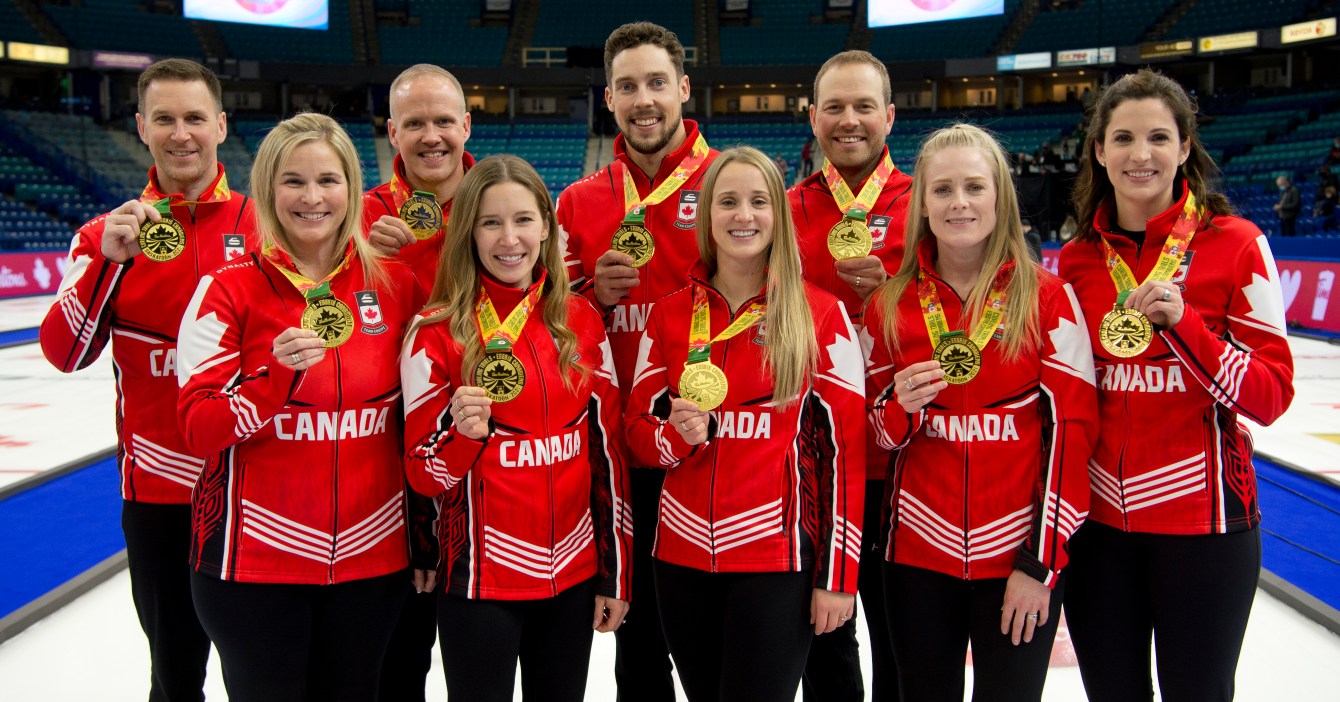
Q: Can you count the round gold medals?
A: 9